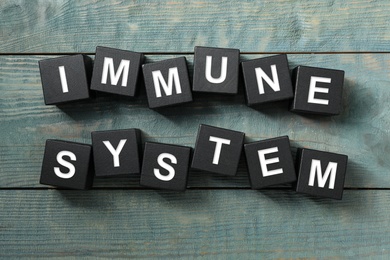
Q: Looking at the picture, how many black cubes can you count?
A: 12